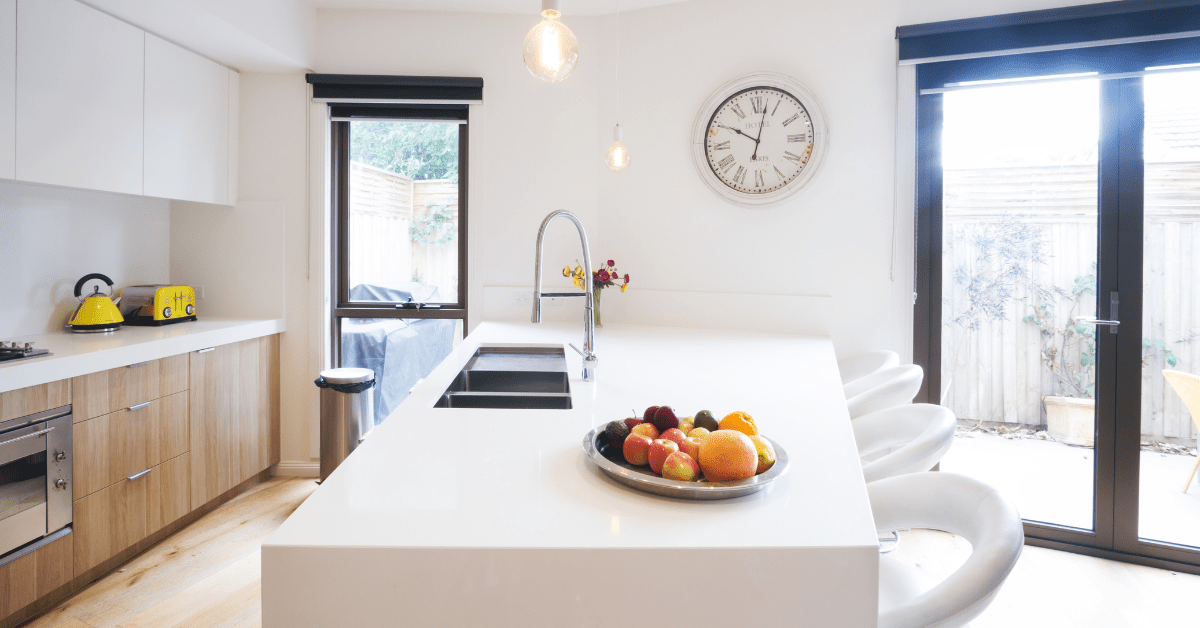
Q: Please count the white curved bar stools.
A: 4